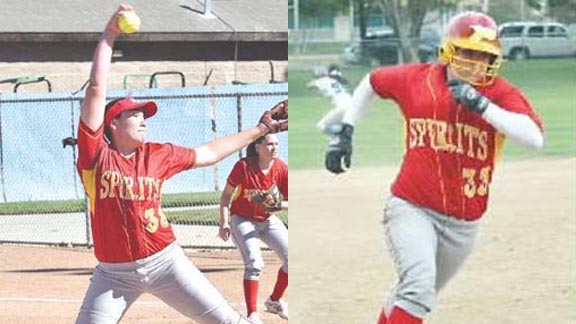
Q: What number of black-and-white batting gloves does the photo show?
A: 2